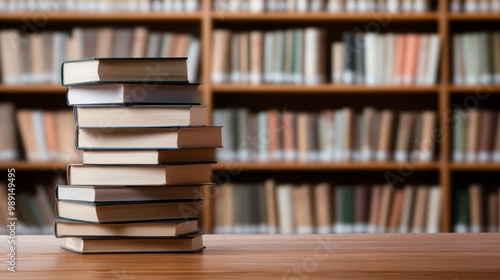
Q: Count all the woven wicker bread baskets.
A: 0